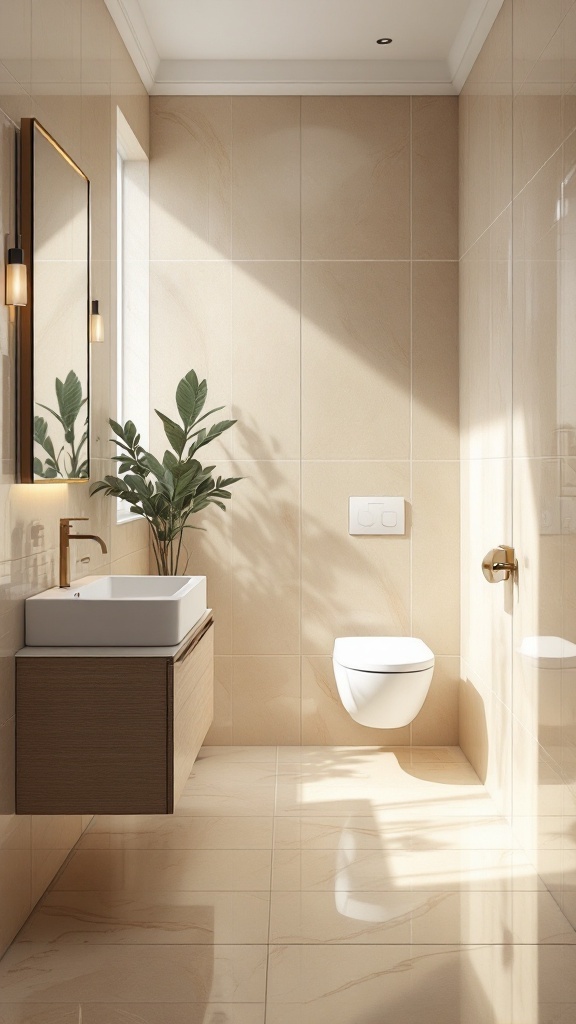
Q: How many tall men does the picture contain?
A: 0